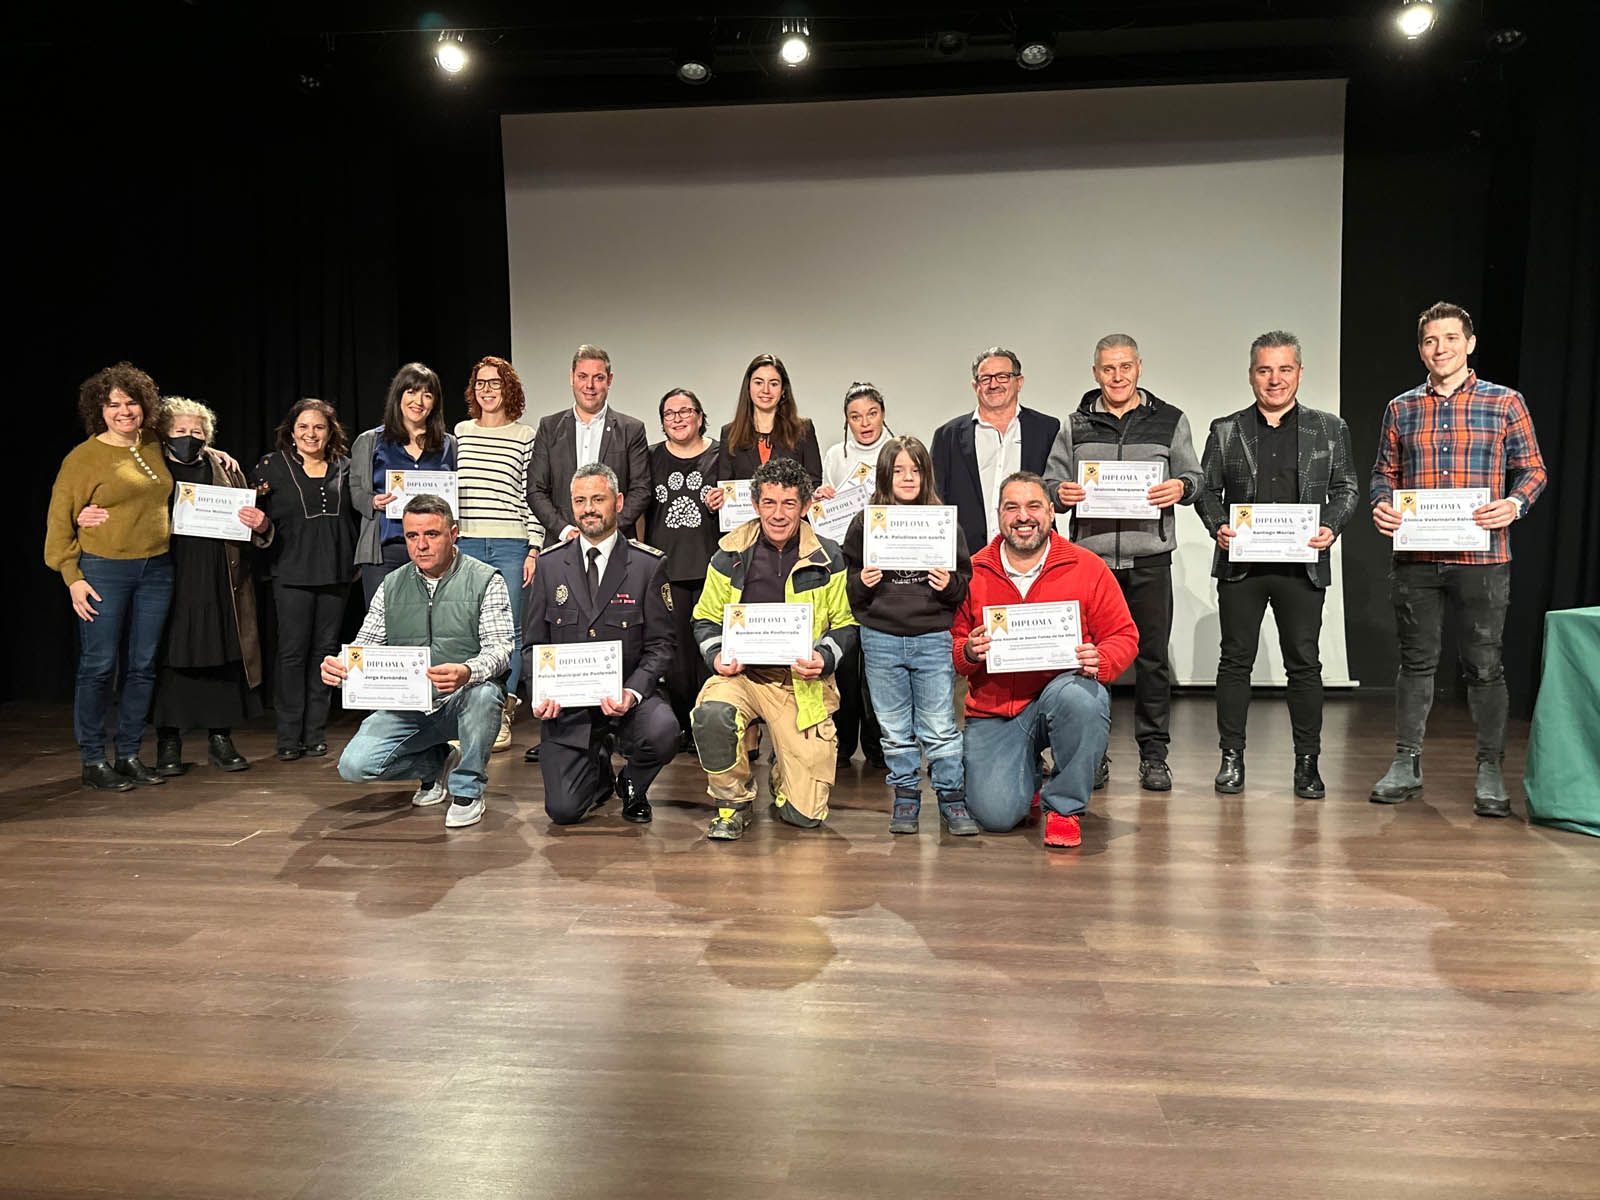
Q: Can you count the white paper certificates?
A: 13